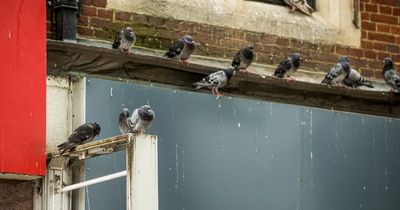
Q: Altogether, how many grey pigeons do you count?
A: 11